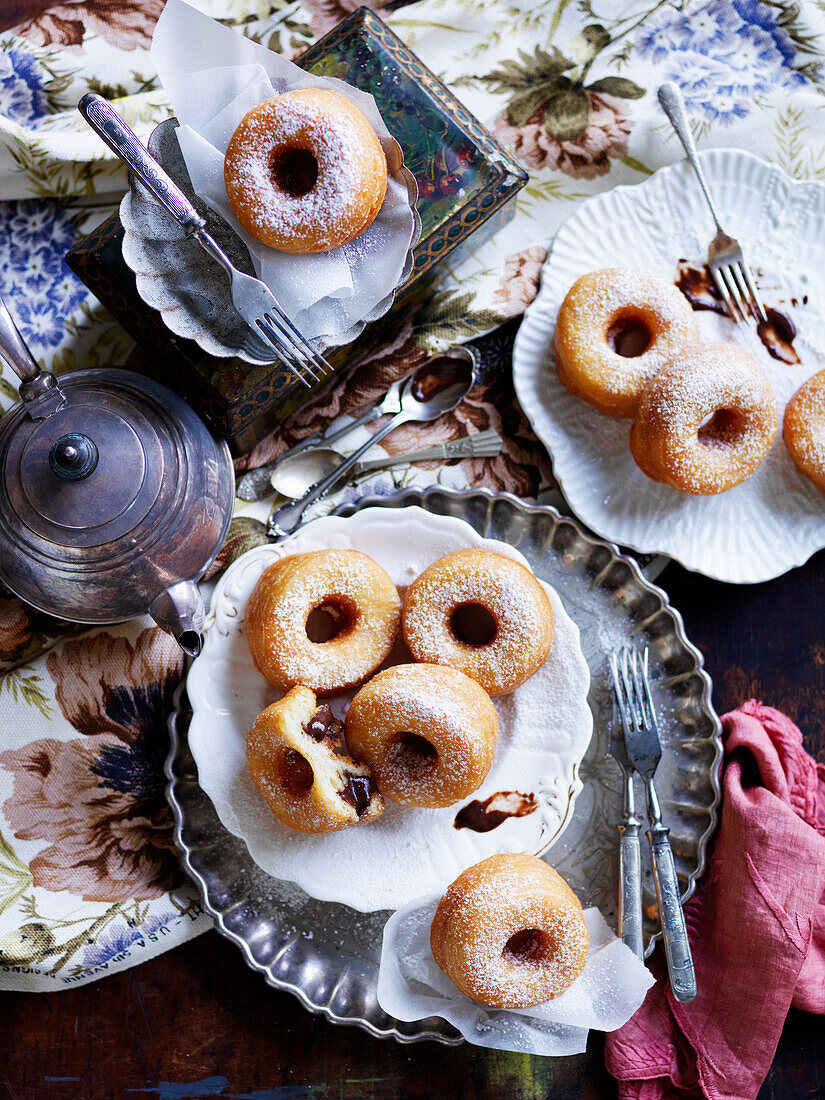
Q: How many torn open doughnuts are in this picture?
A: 1